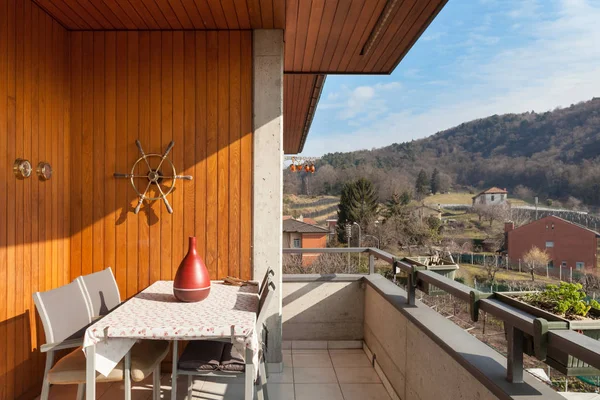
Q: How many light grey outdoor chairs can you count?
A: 4